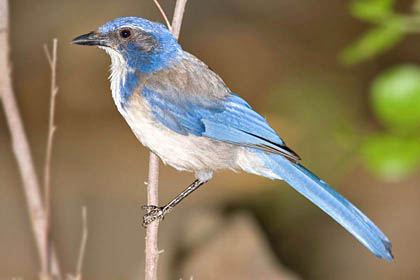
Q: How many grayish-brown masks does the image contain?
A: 1